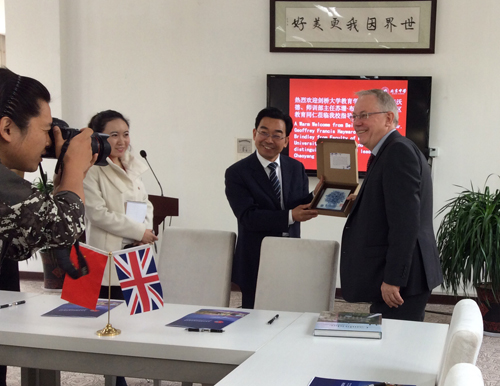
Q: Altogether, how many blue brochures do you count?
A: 3